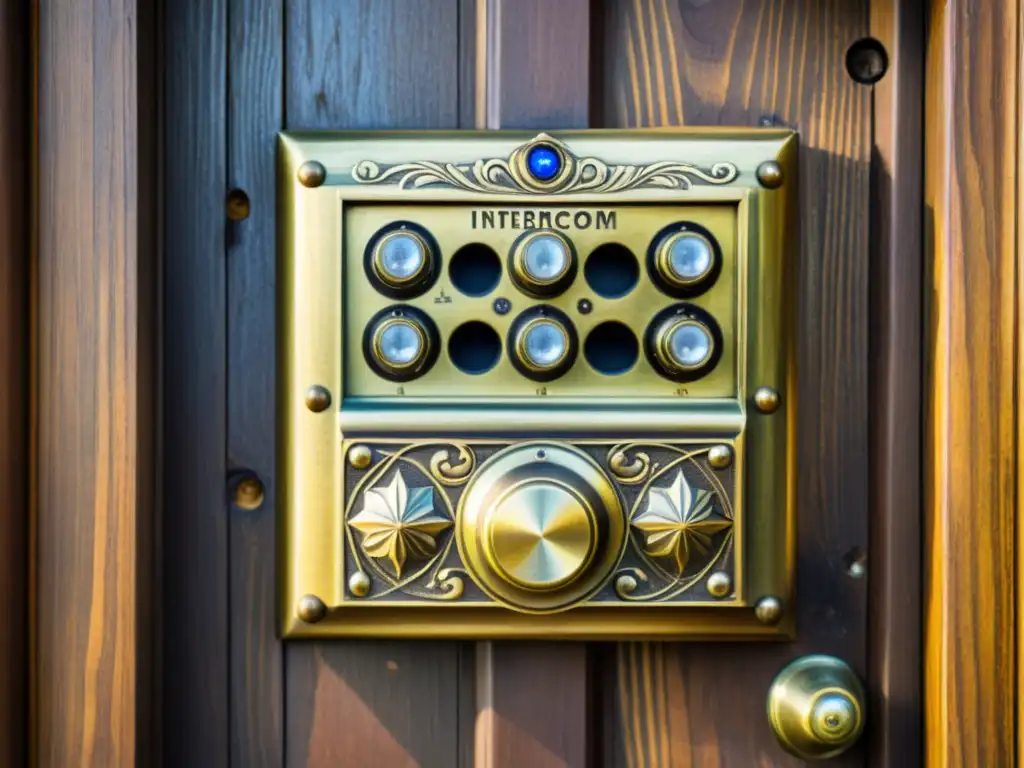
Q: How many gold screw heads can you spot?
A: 10